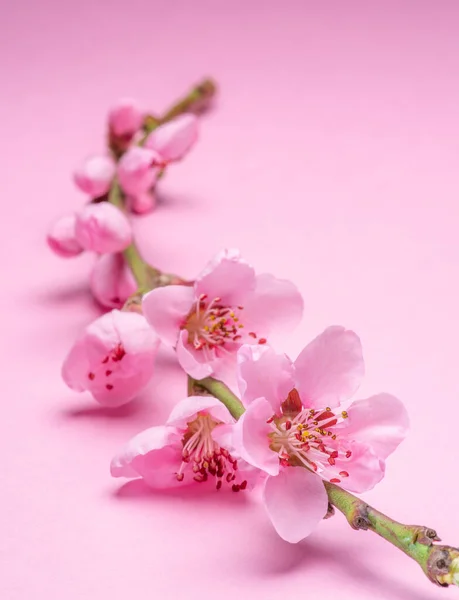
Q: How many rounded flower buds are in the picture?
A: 8